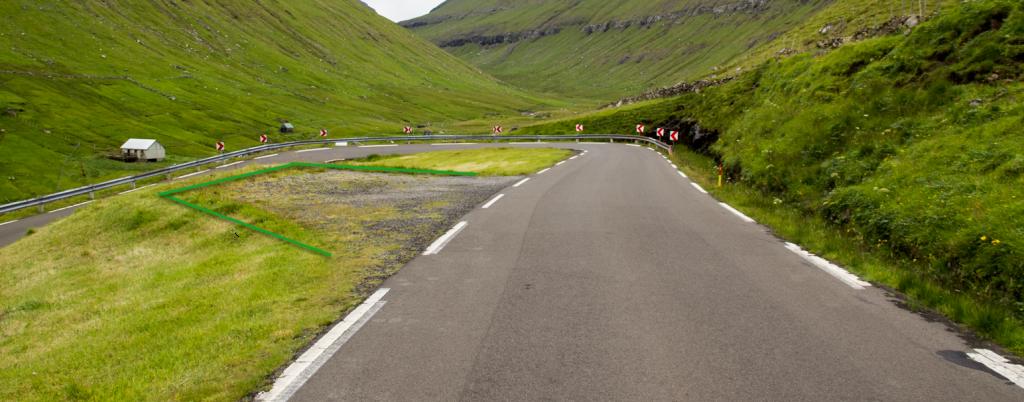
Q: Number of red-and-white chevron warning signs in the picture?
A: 9